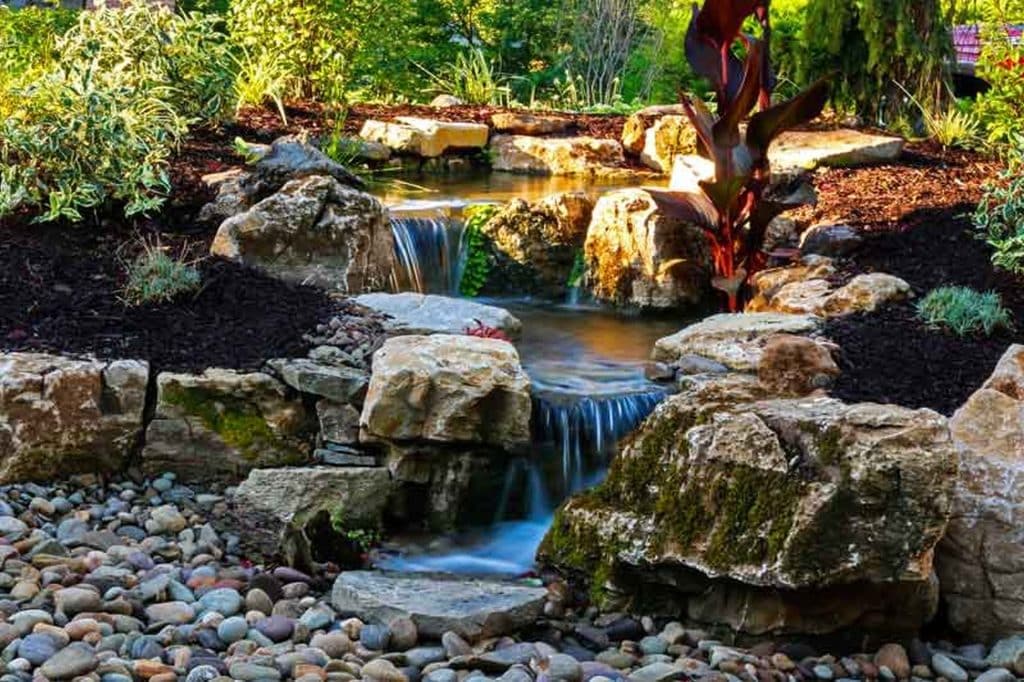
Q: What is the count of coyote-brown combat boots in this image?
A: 0